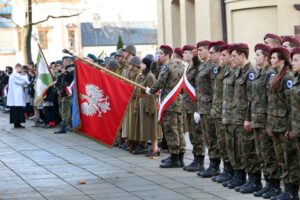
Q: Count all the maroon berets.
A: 12